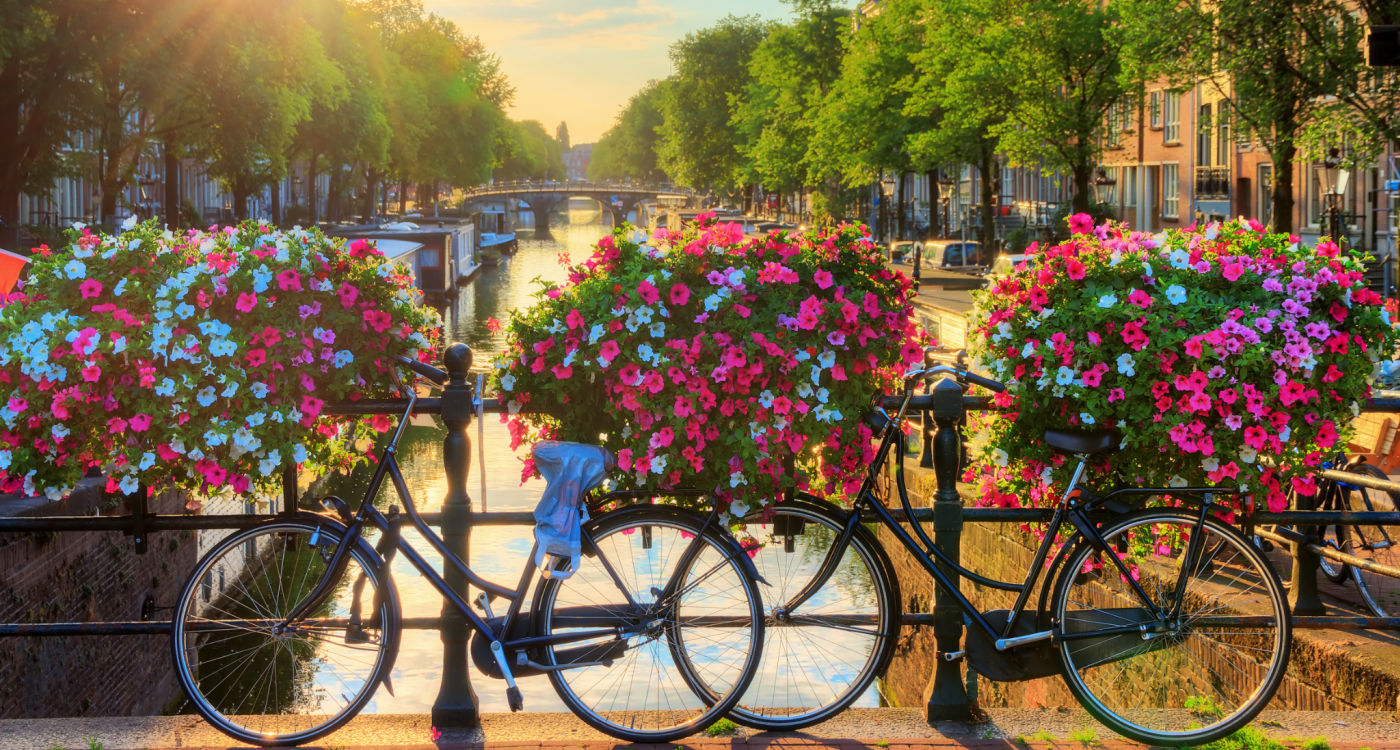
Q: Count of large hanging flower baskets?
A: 3